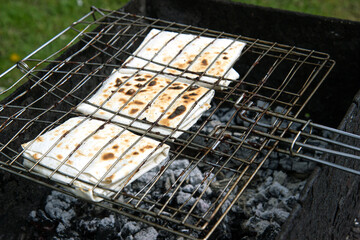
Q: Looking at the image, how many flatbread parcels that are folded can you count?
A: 3